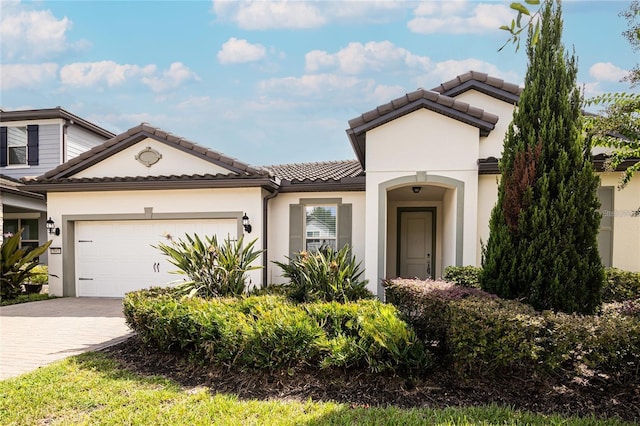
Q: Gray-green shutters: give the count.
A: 3